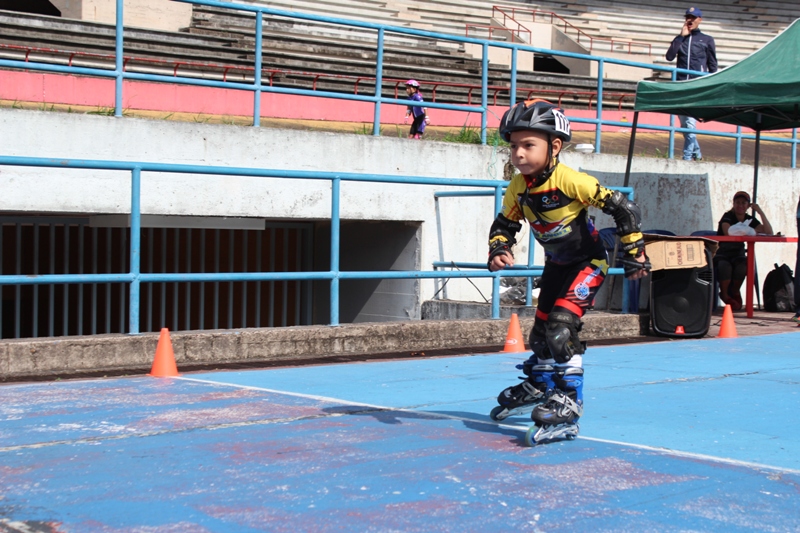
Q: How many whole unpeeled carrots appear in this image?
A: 0